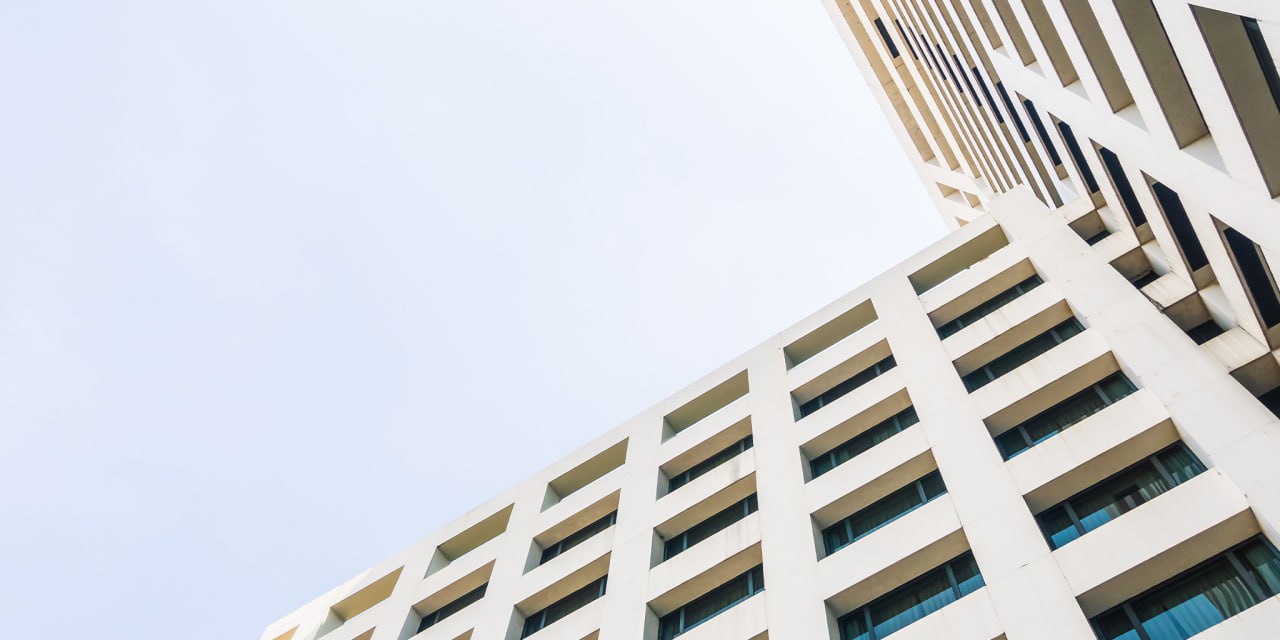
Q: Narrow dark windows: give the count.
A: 13